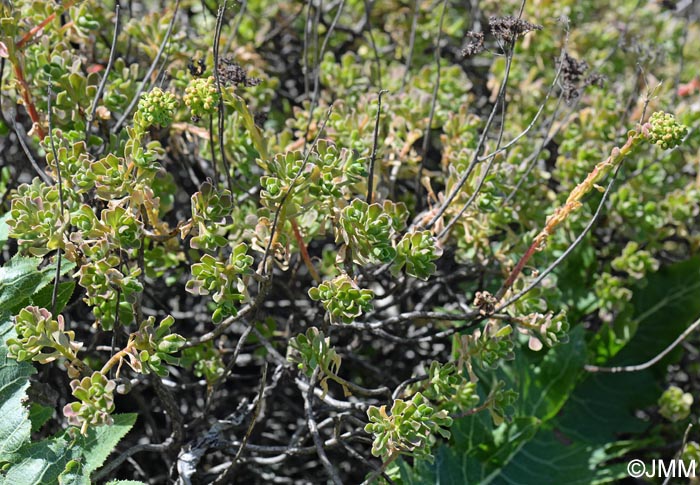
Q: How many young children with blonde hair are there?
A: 0